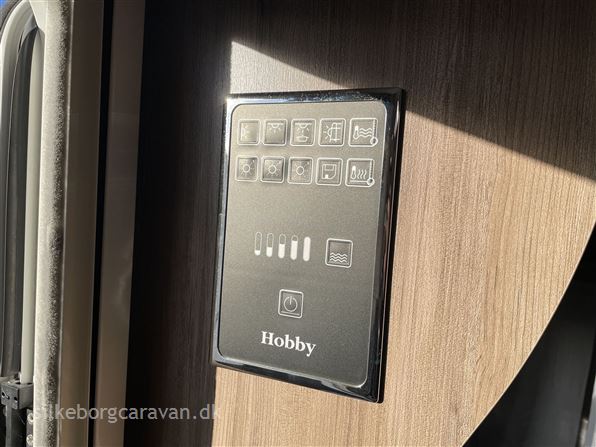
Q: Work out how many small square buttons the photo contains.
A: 12